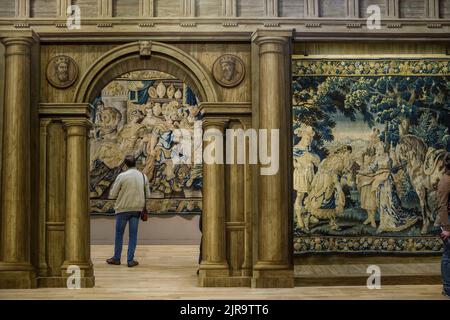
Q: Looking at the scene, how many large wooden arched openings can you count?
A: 1